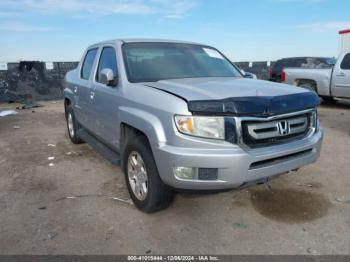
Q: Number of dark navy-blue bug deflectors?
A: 1